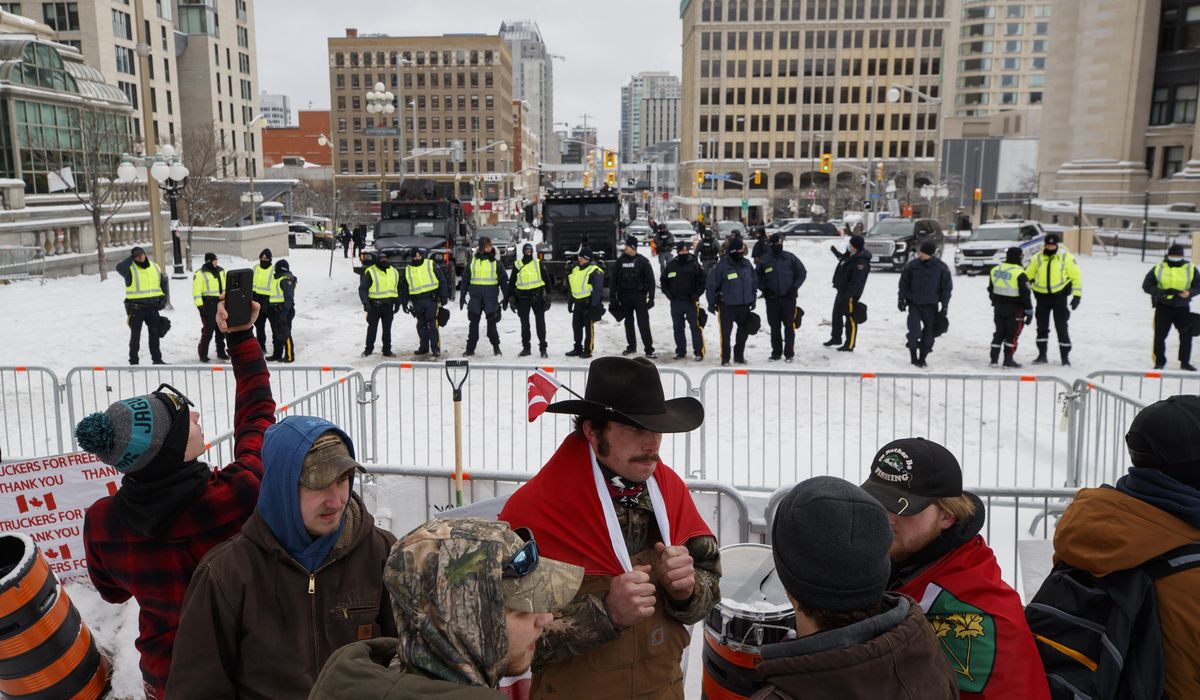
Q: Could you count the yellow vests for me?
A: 12